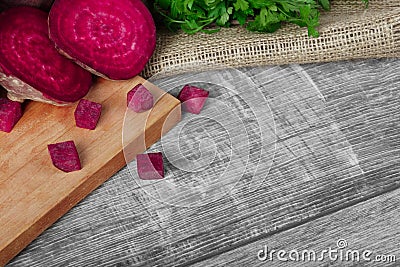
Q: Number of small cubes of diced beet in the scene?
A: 6